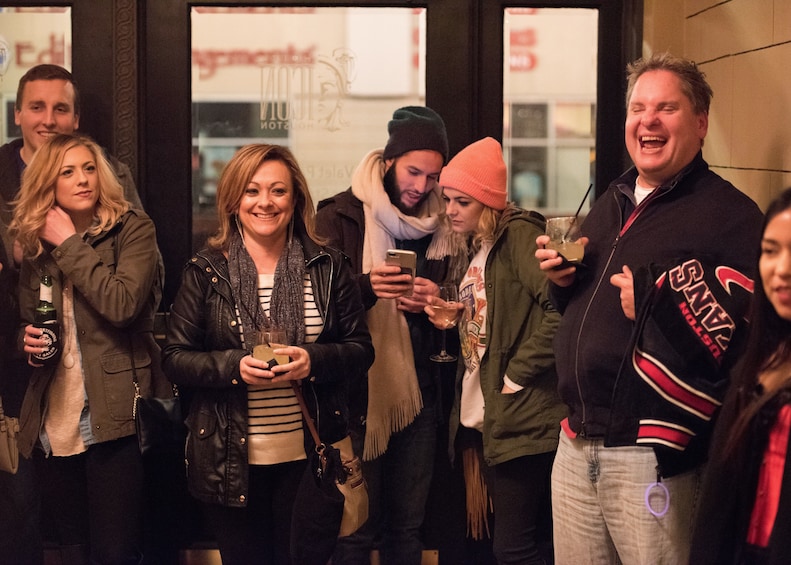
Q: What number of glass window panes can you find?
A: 3